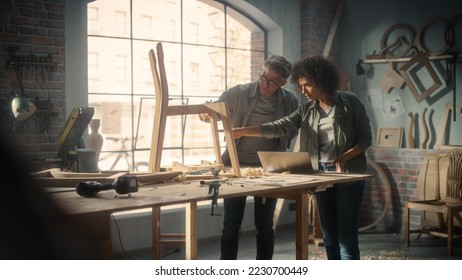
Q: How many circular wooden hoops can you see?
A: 4